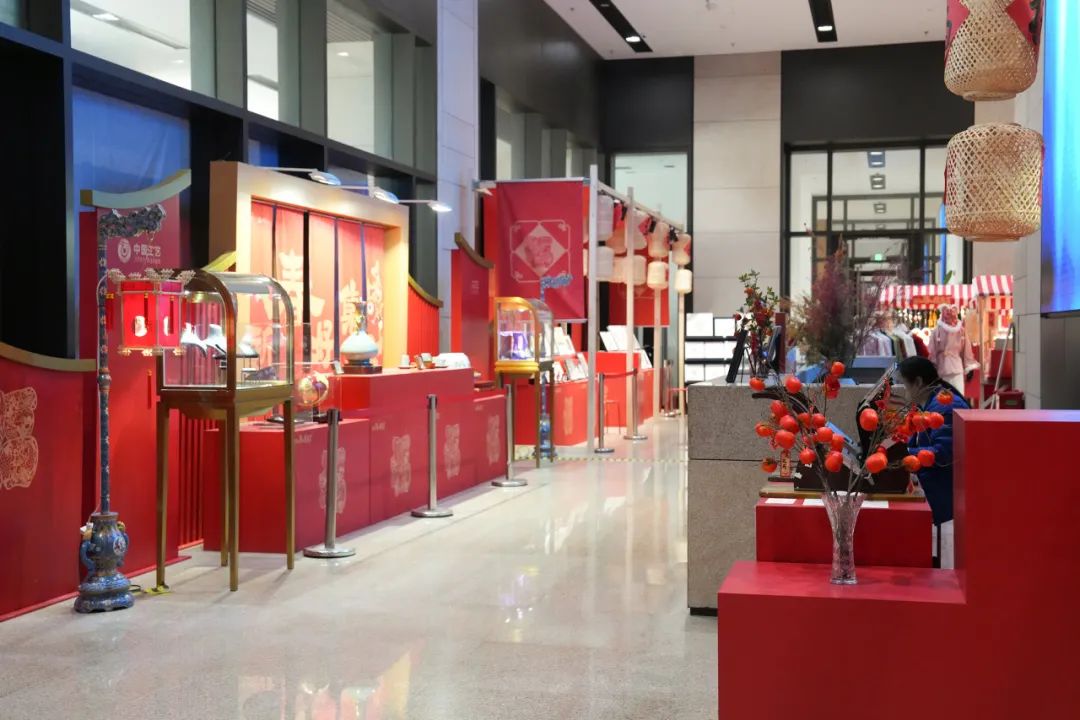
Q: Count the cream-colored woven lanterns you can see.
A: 2